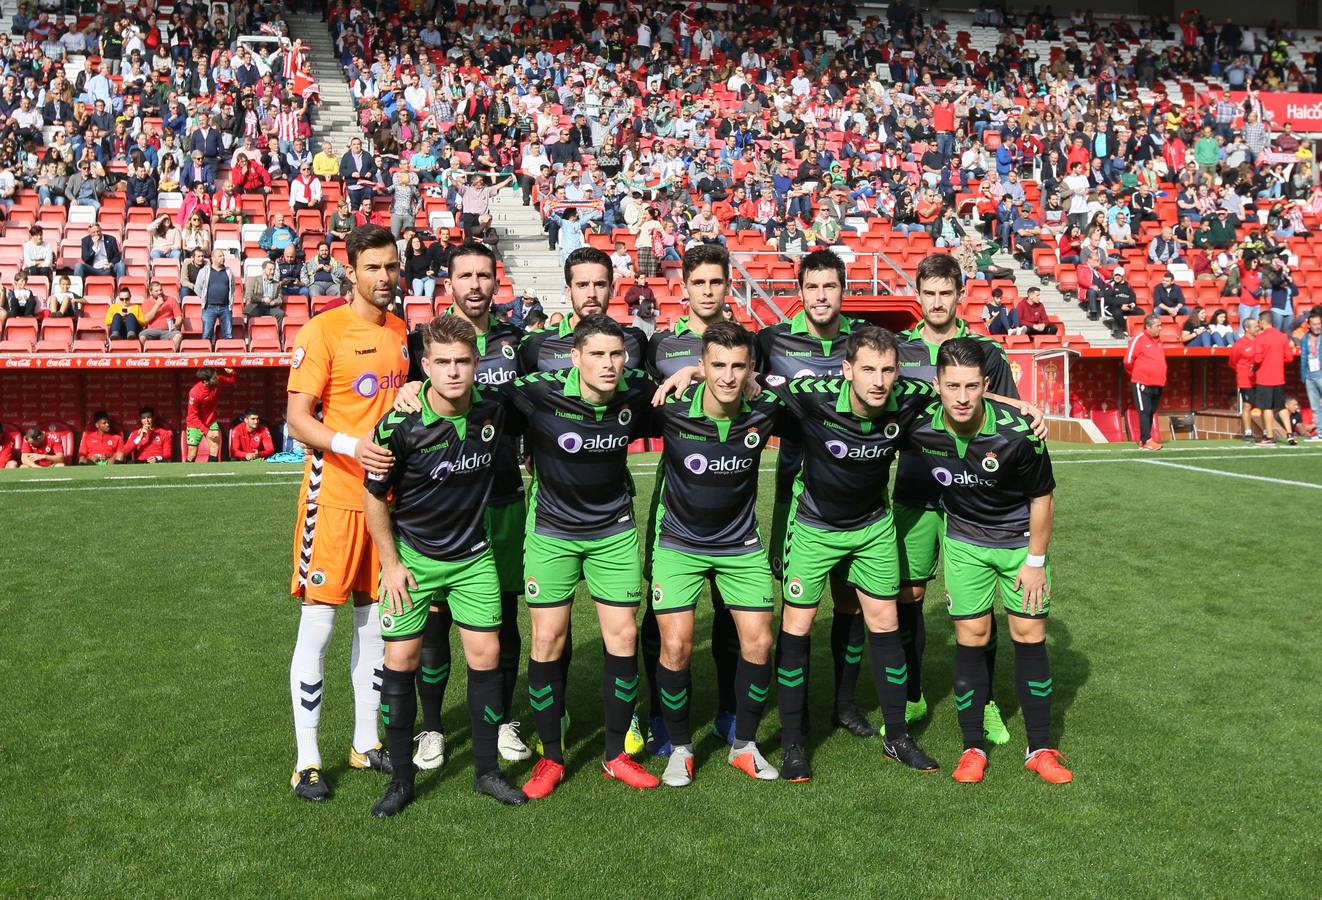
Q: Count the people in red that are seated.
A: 5